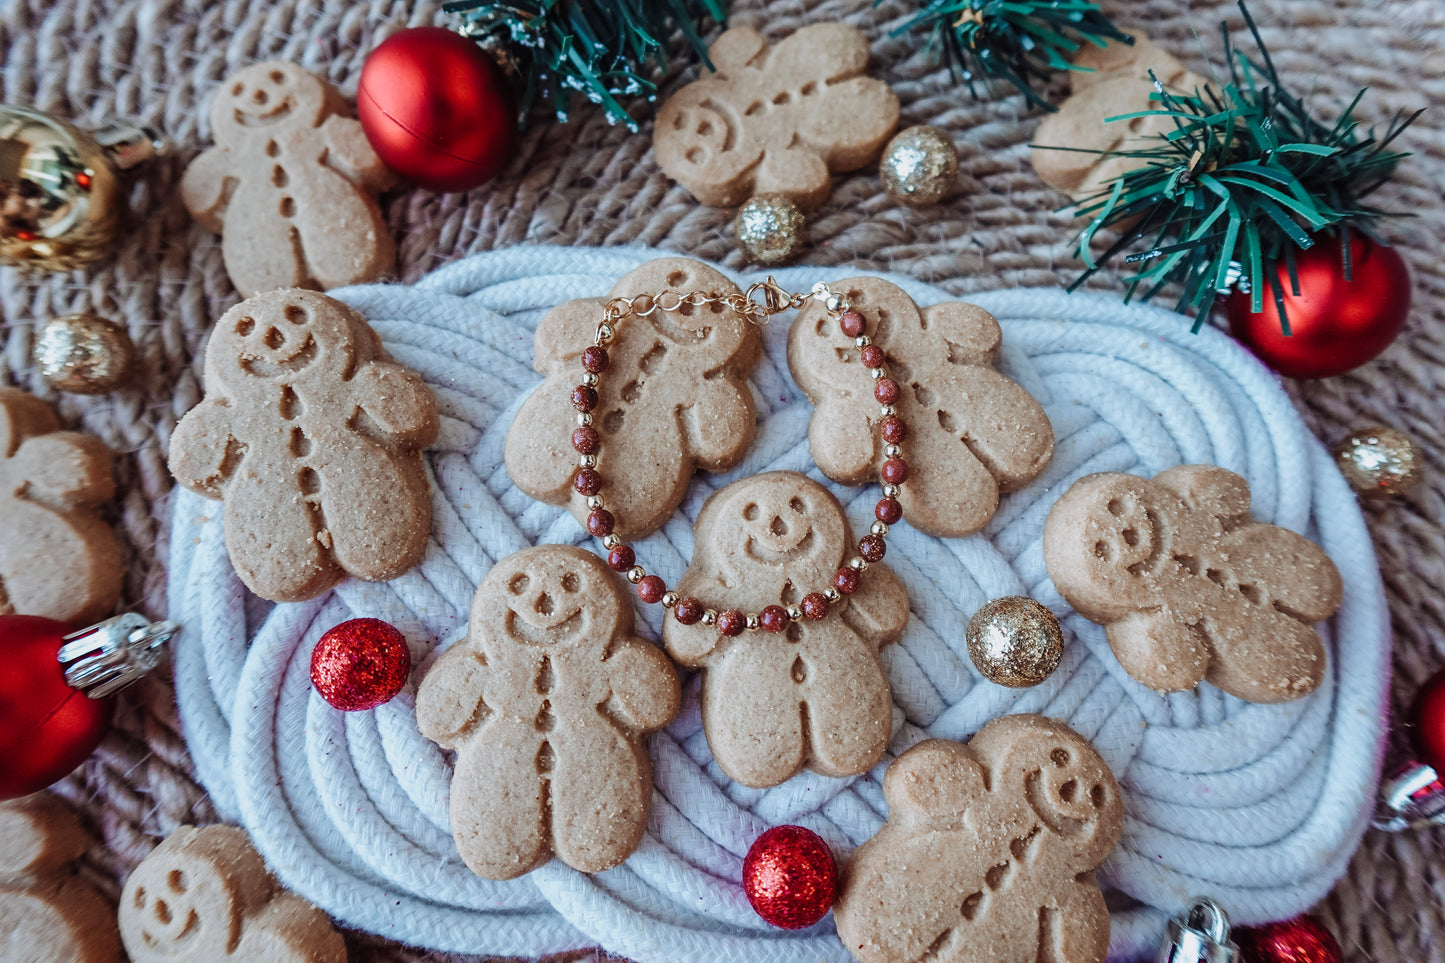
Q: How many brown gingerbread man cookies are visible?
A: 13